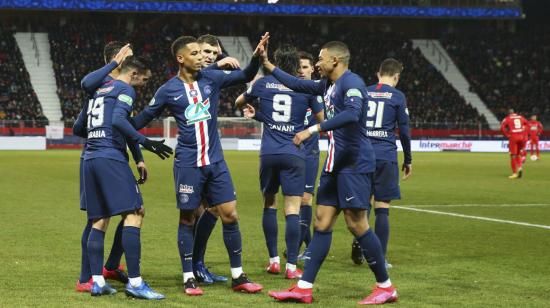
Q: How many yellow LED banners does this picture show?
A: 0